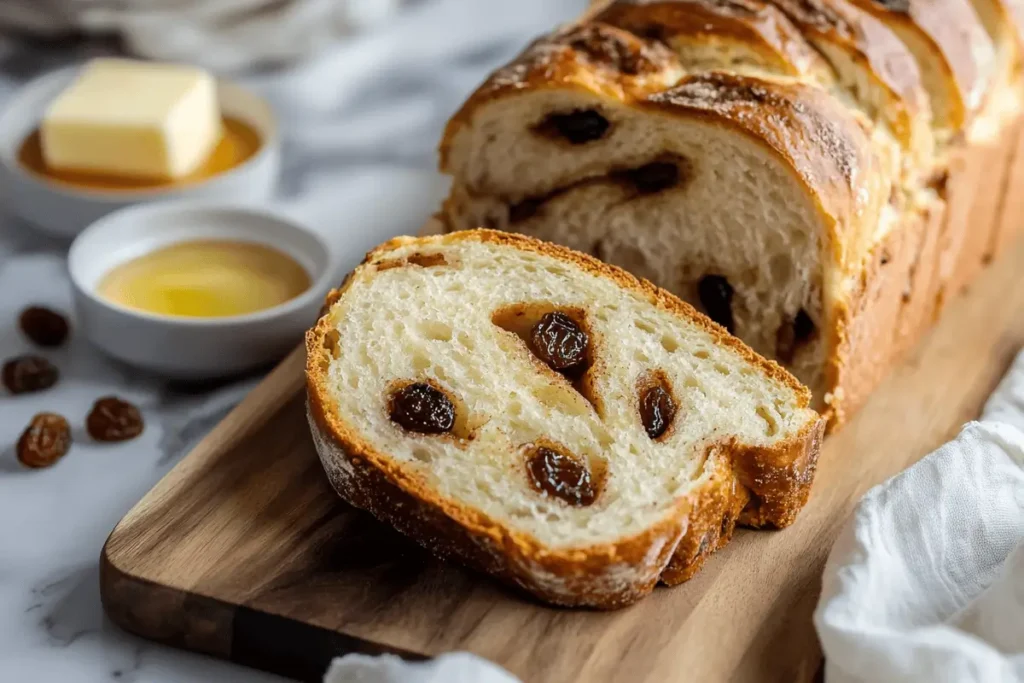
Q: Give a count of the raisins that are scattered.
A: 4